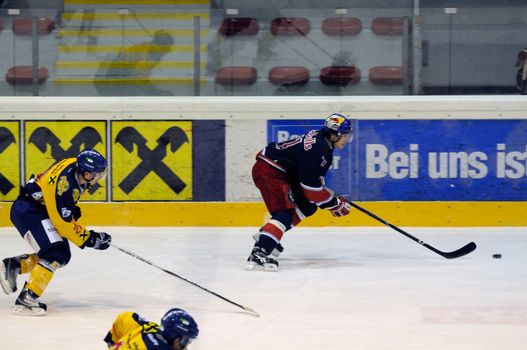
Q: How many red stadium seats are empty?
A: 10